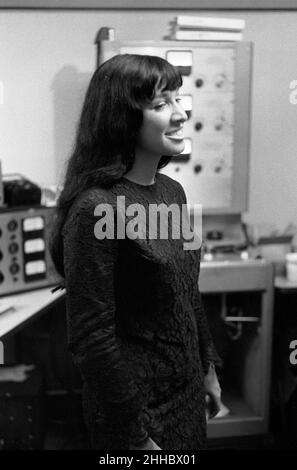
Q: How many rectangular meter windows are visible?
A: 6